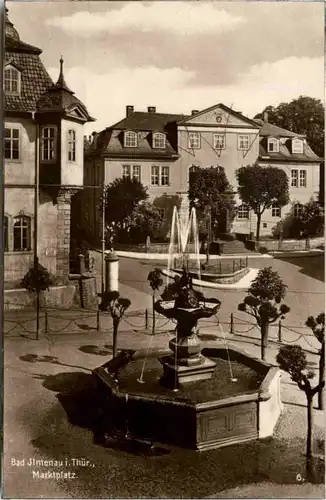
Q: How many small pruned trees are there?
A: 6